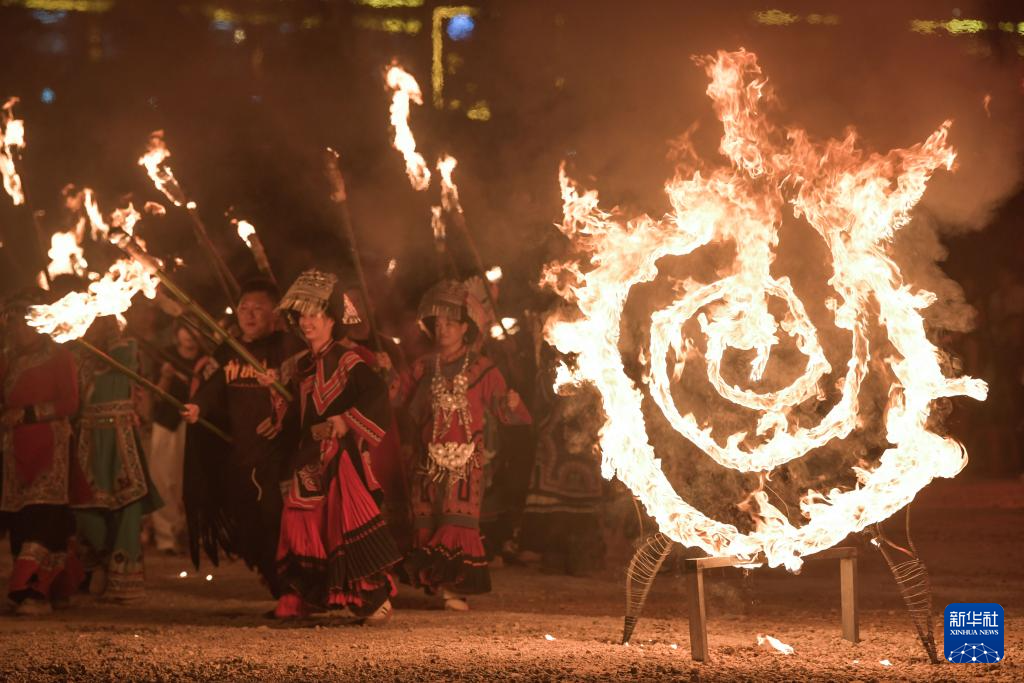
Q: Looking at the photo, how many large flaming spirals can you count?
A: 1